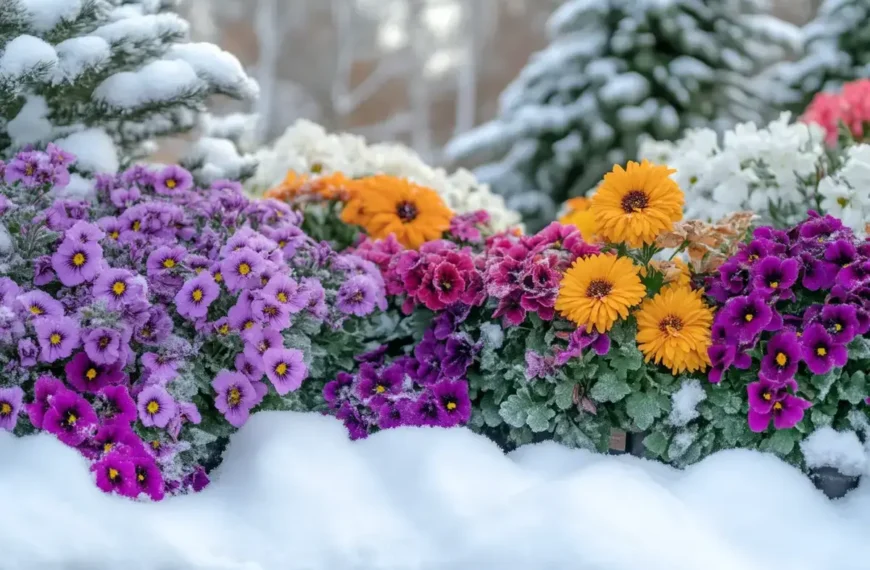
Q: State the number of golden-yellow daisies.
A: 3